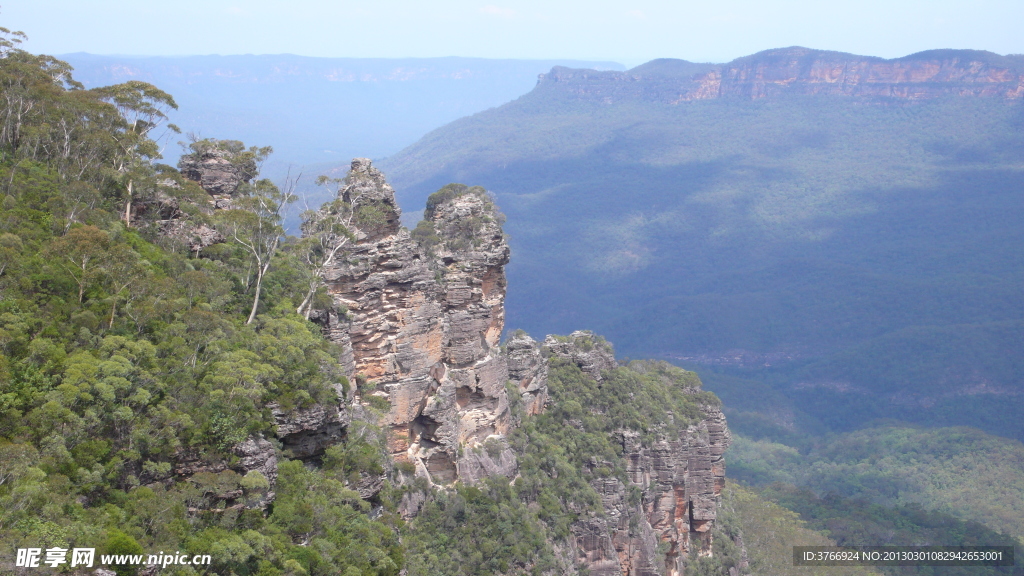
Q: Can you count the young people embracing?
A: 0